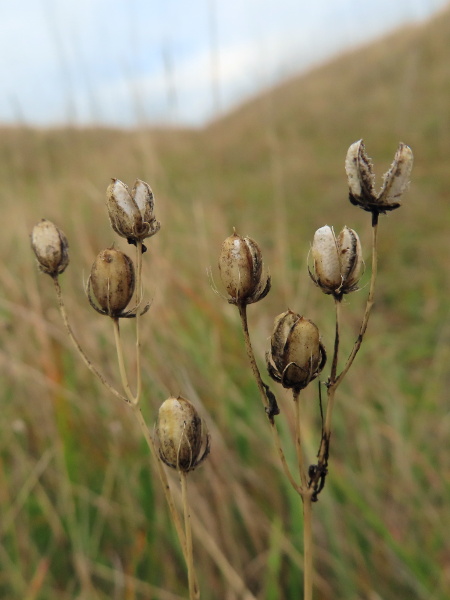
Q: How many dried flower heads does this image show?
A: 8